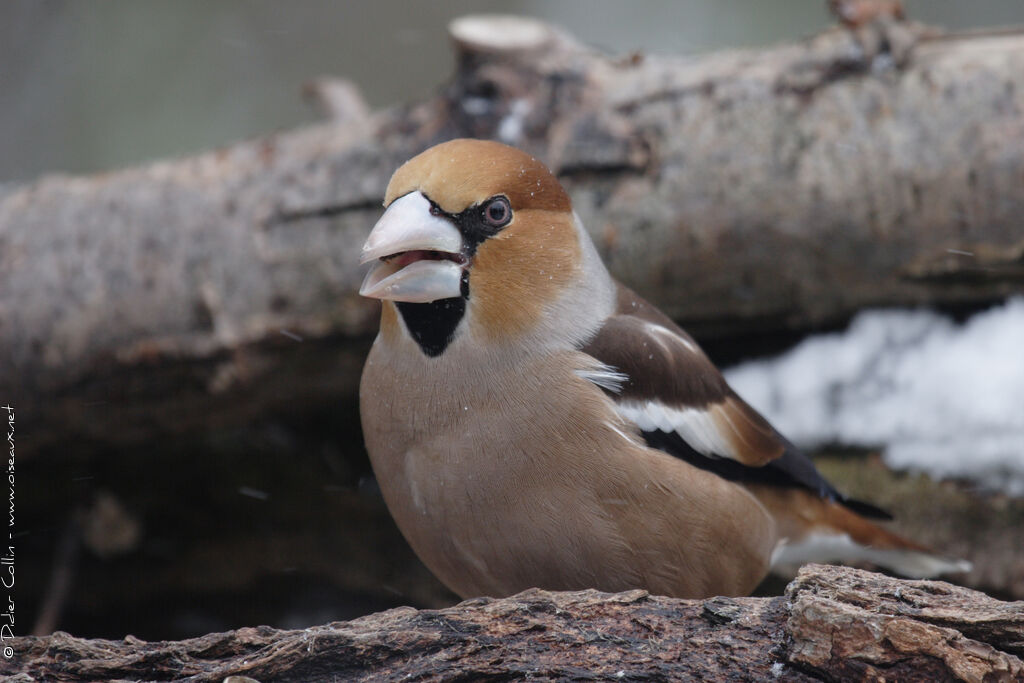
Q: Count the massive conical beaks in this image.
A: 1